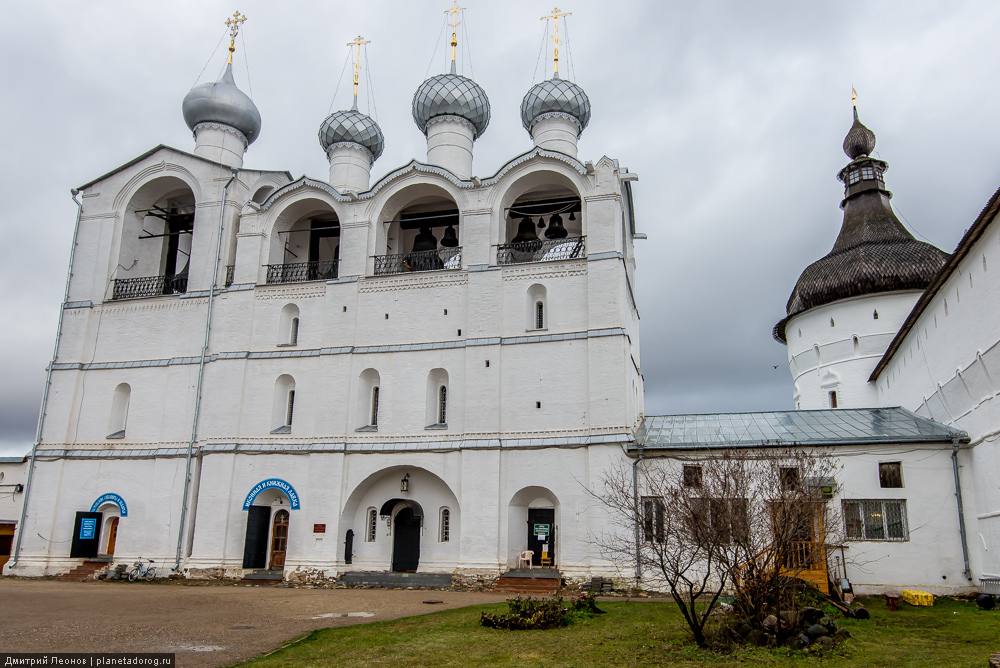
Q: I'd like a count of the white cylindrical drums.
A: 4